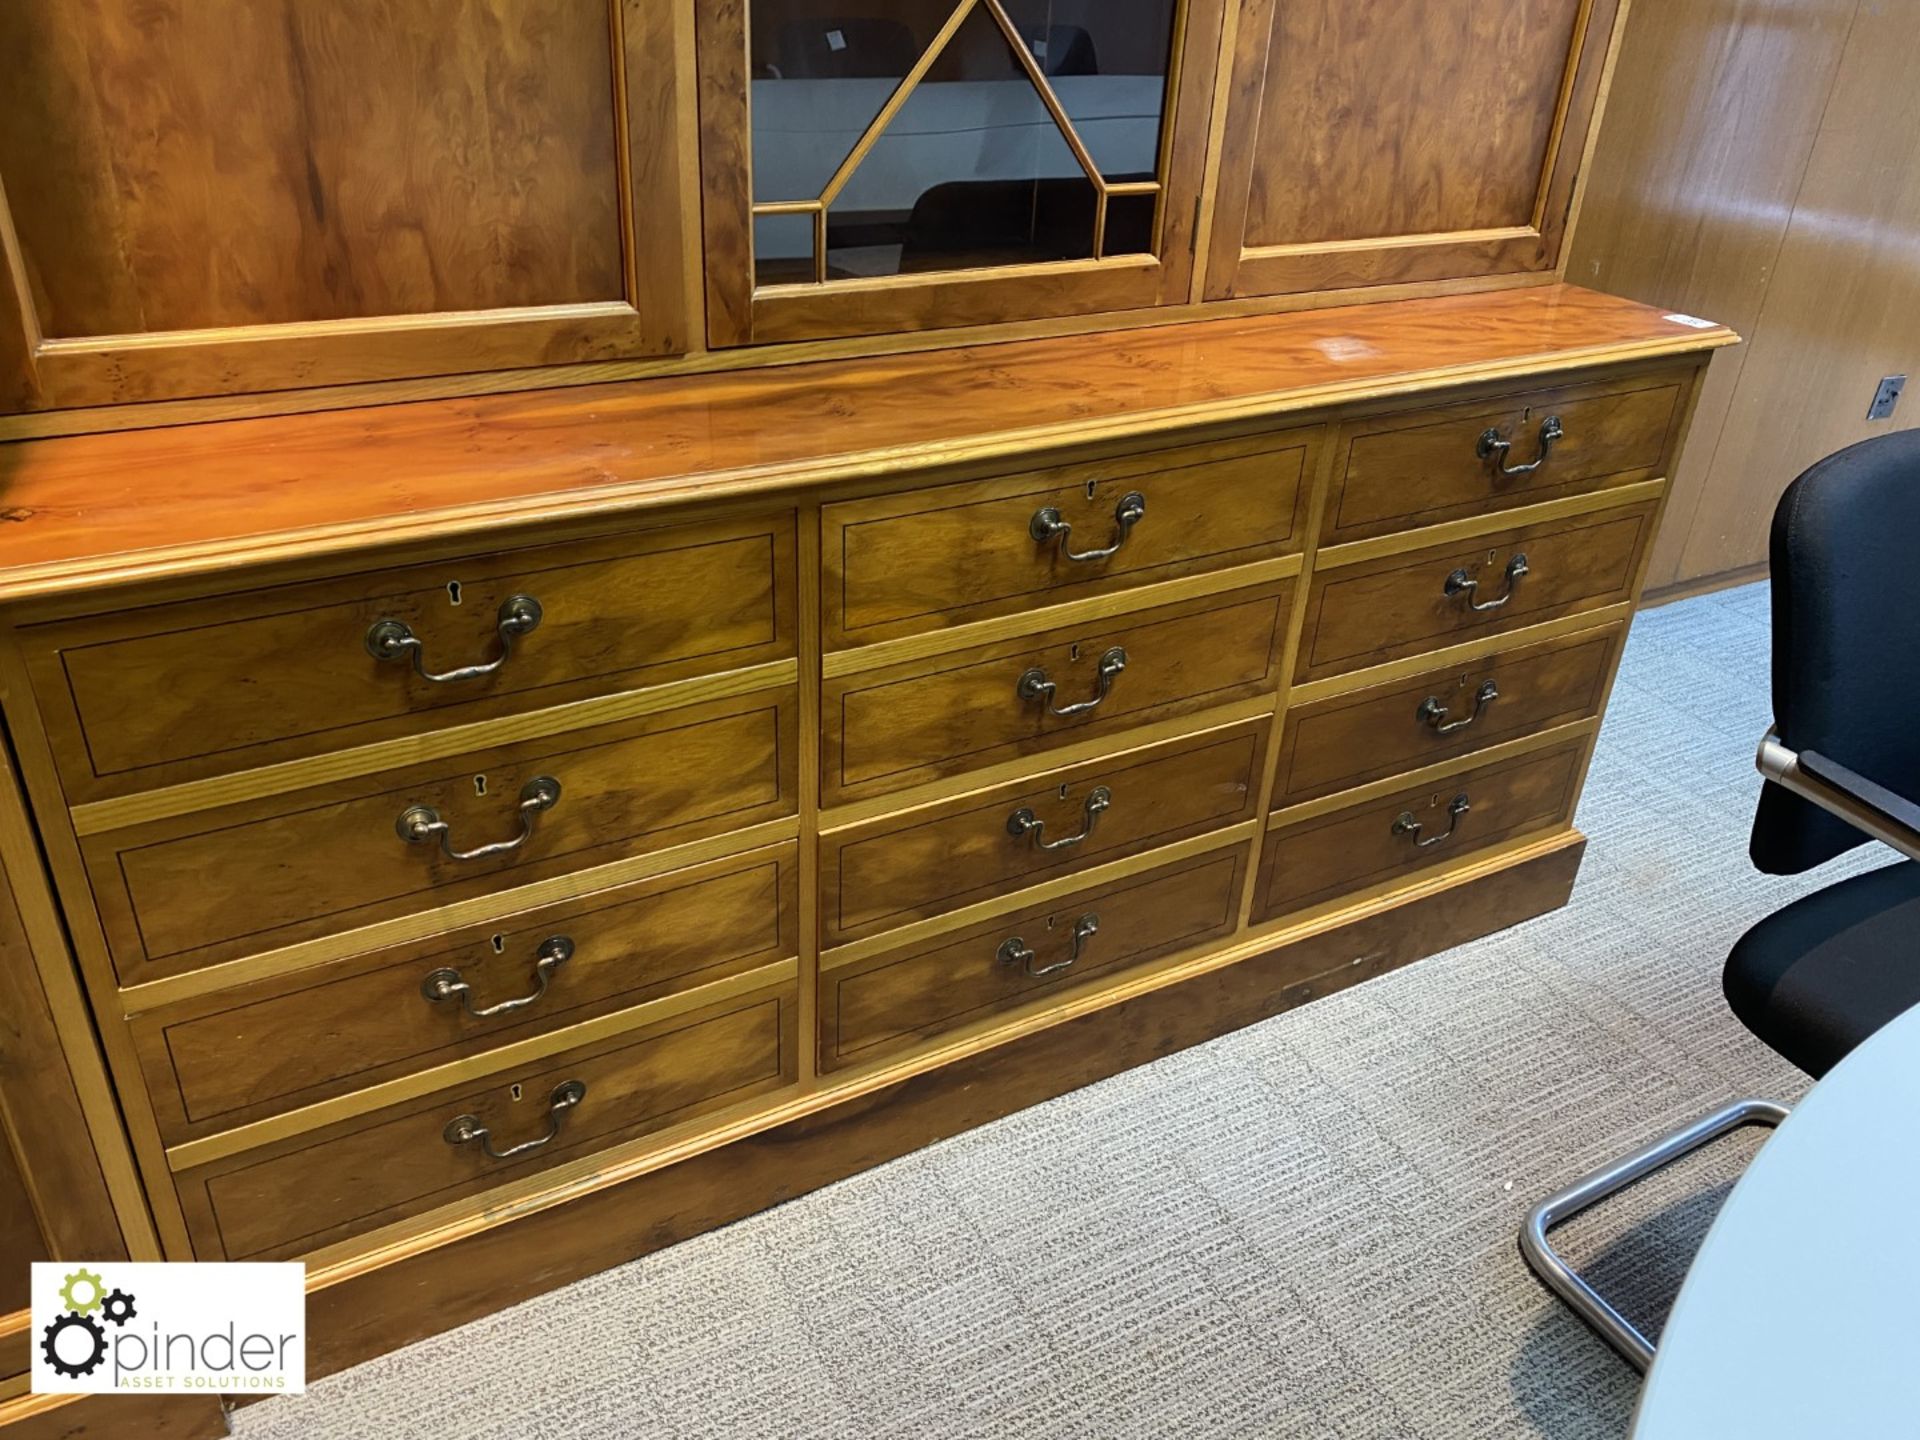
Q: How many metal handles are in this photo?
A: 12